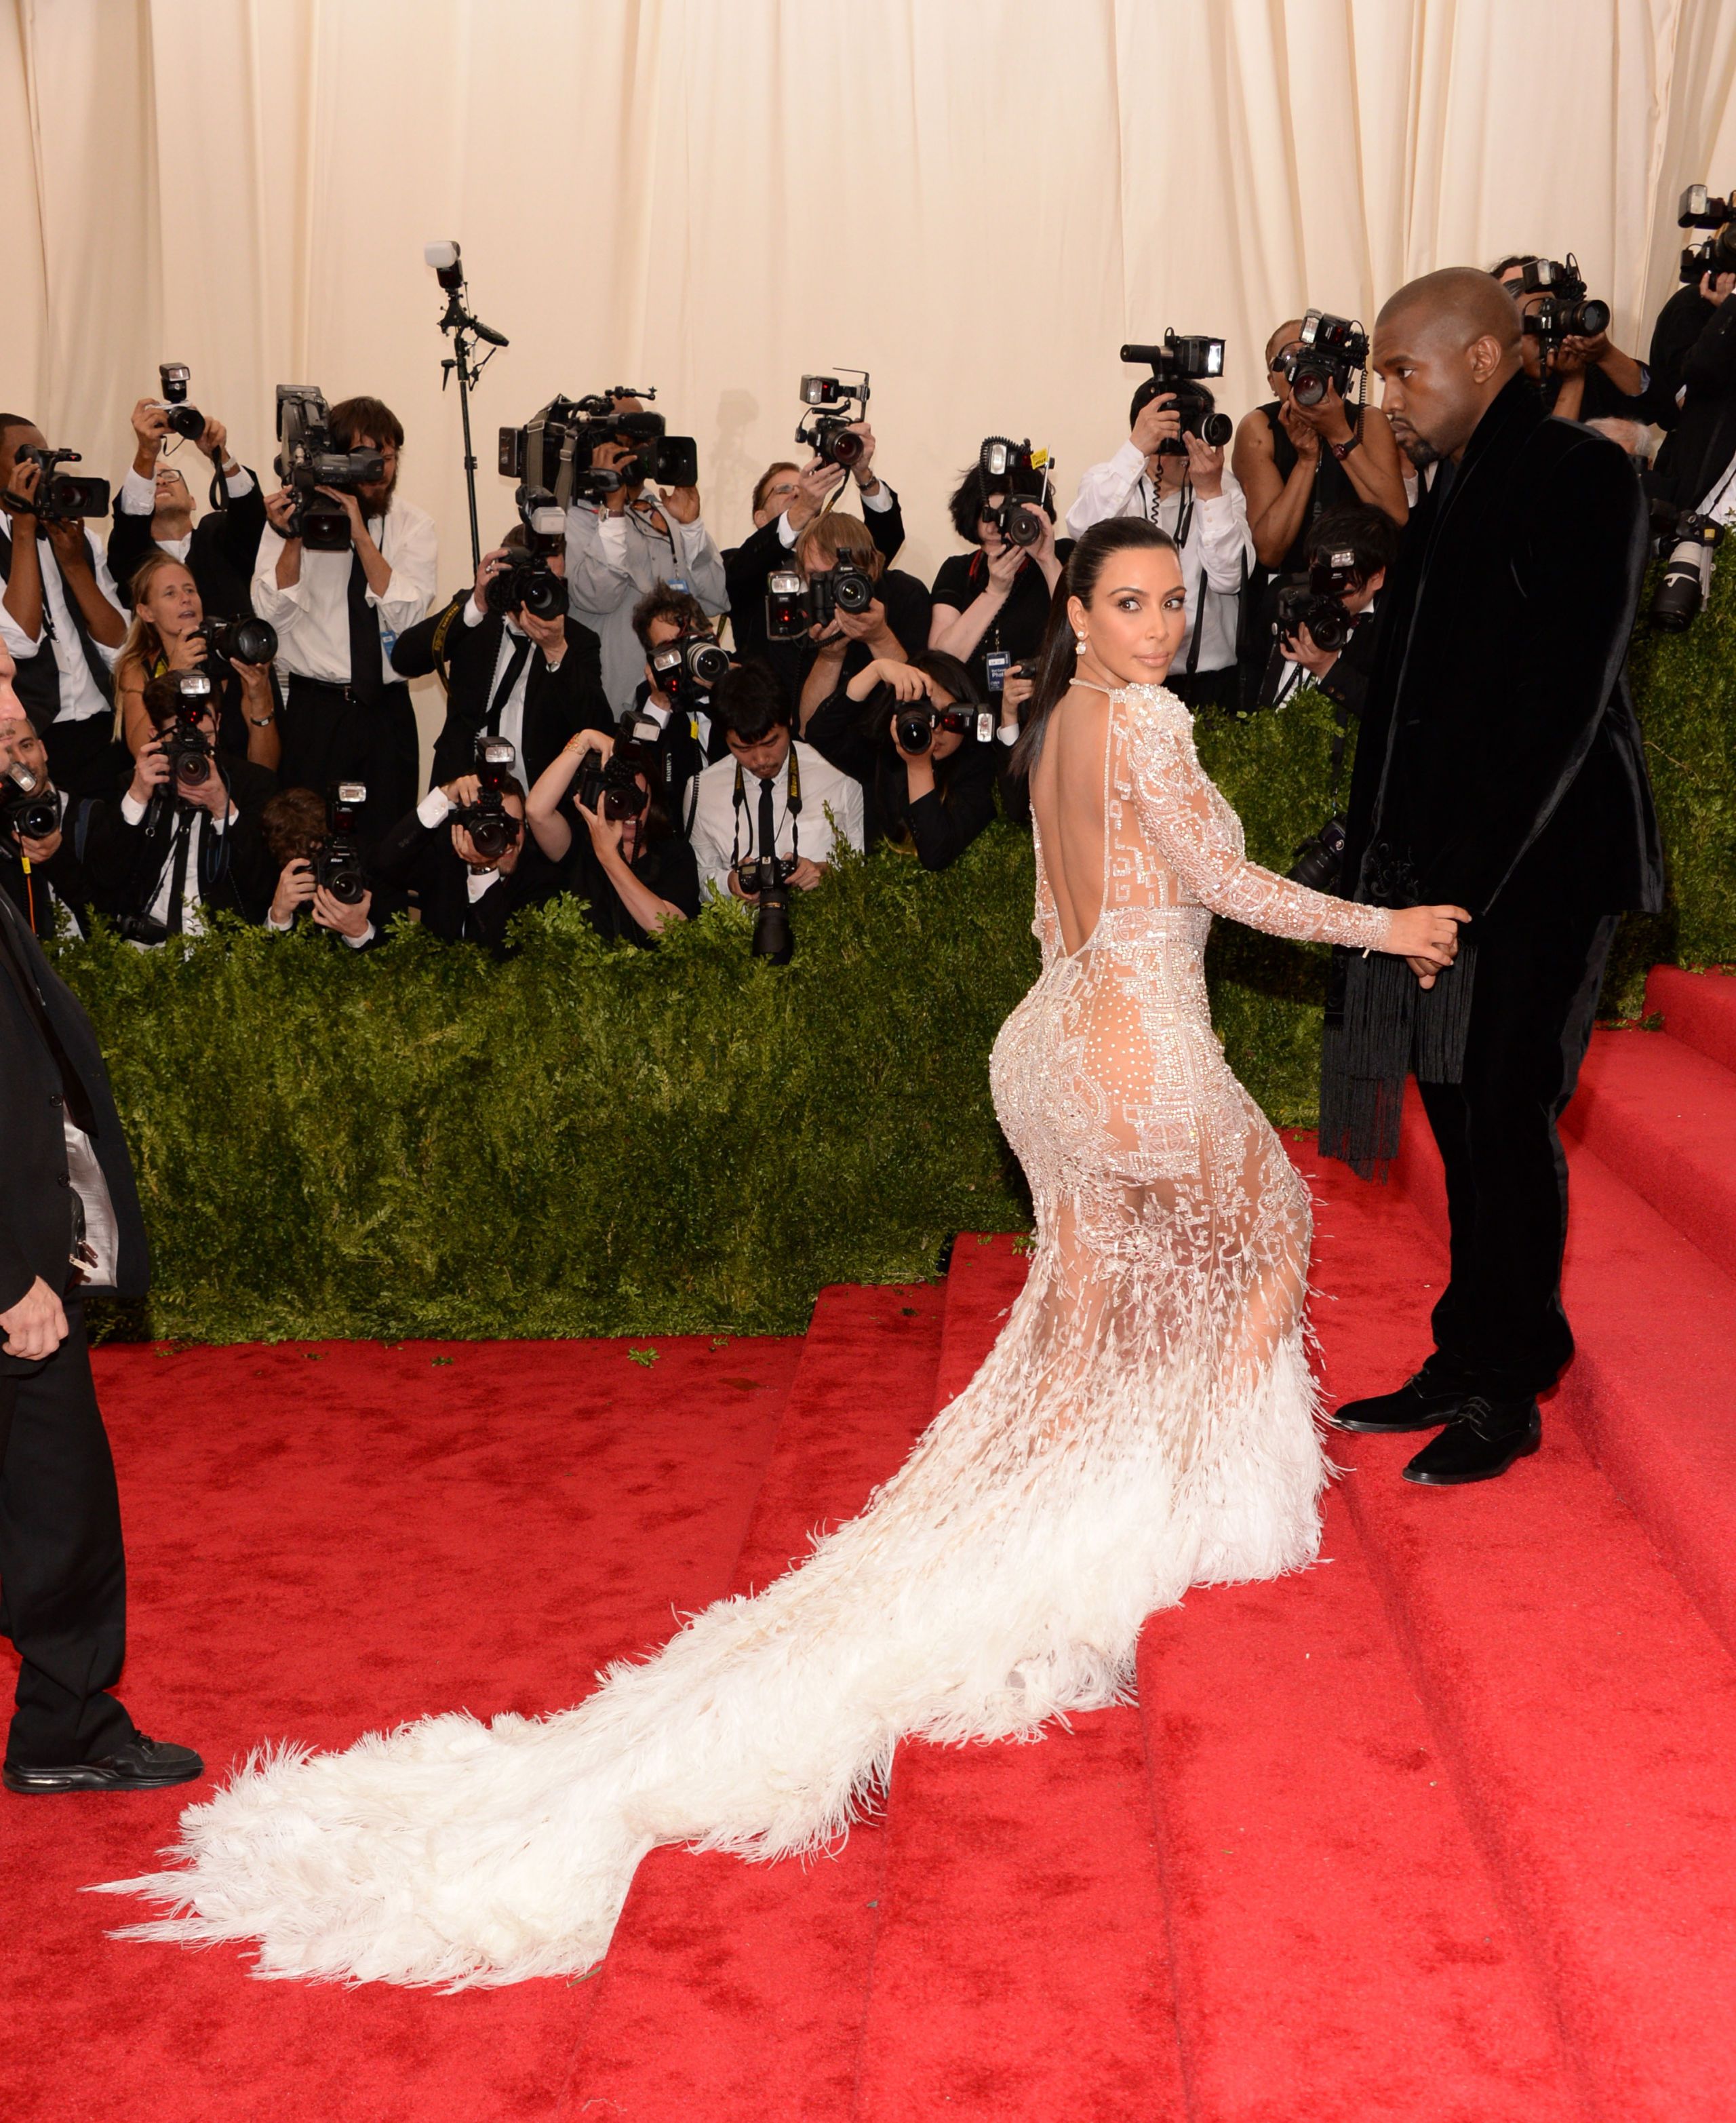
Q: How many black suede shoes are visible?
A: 2